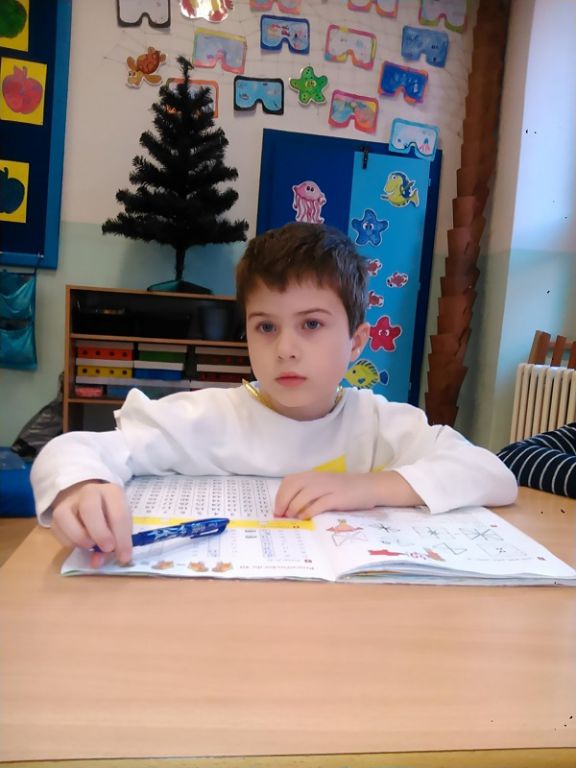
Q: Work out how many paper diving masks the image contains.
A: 13